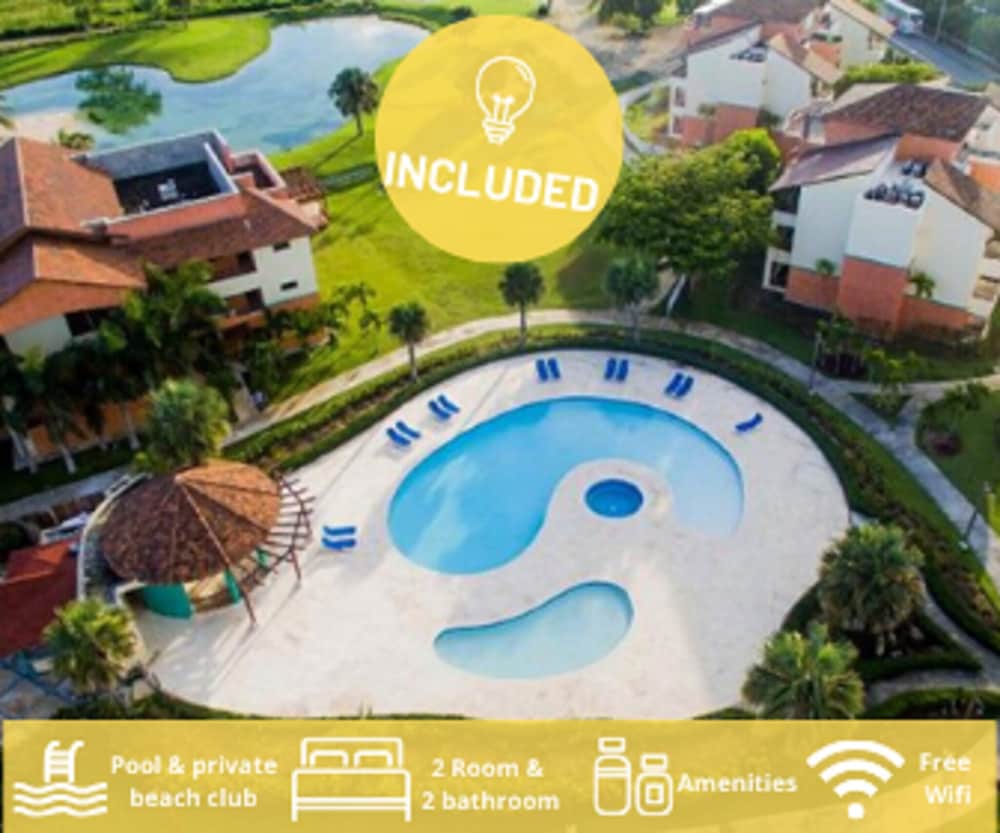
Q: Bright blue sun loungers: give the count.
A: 13